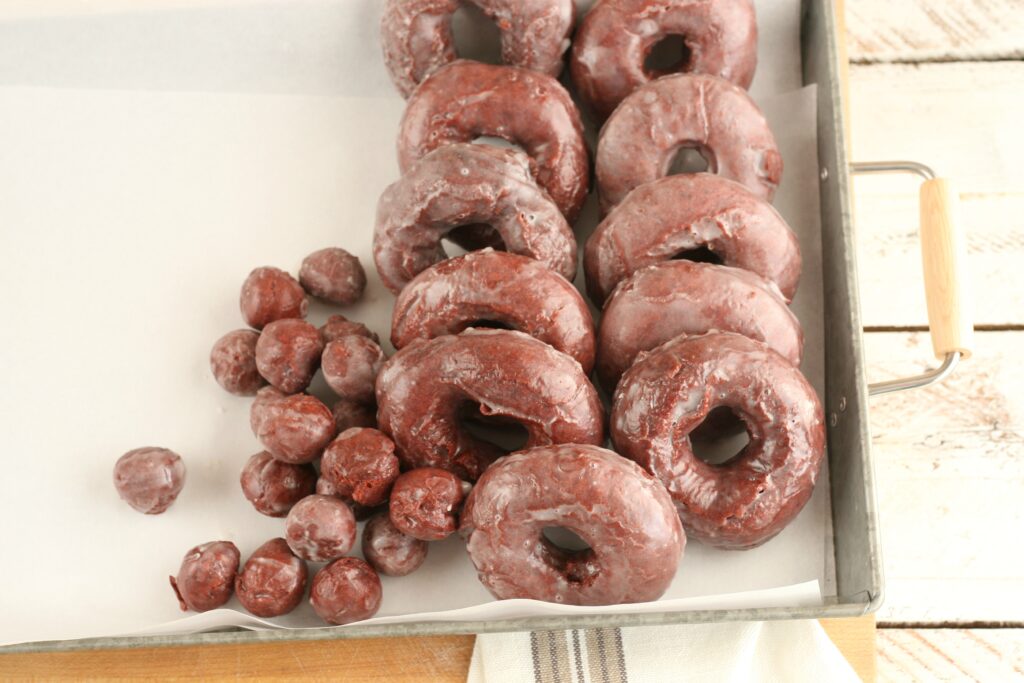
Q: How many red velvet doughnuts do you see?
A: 11